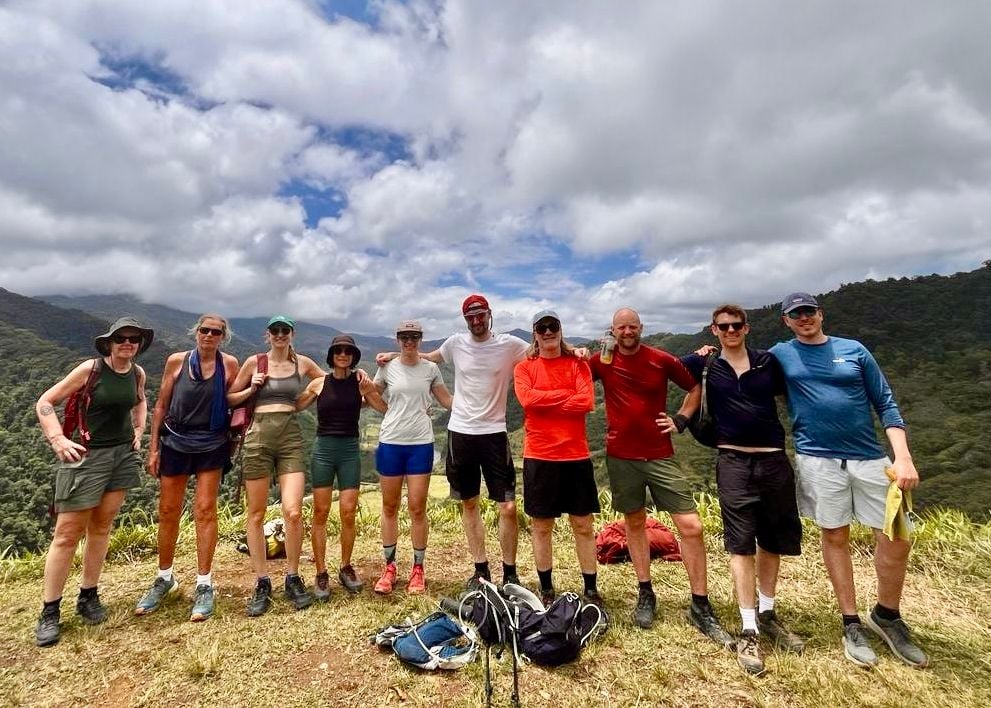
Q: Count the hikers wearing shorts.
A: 10